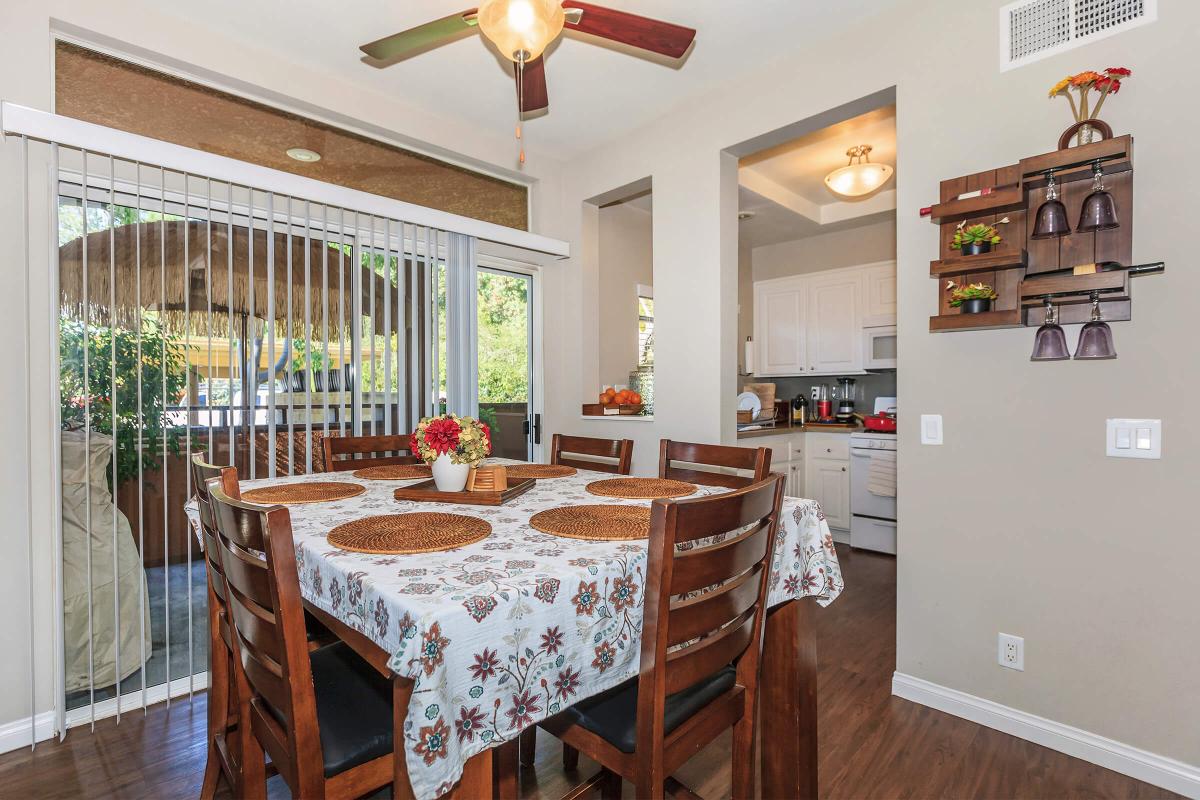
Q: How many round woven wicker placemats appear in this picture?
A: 6